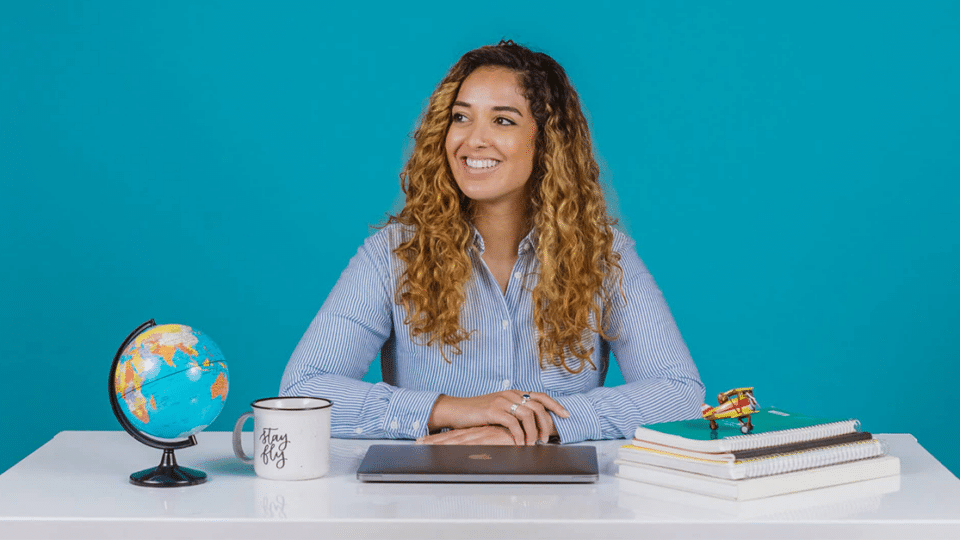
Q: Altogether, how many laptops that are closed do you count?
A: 1